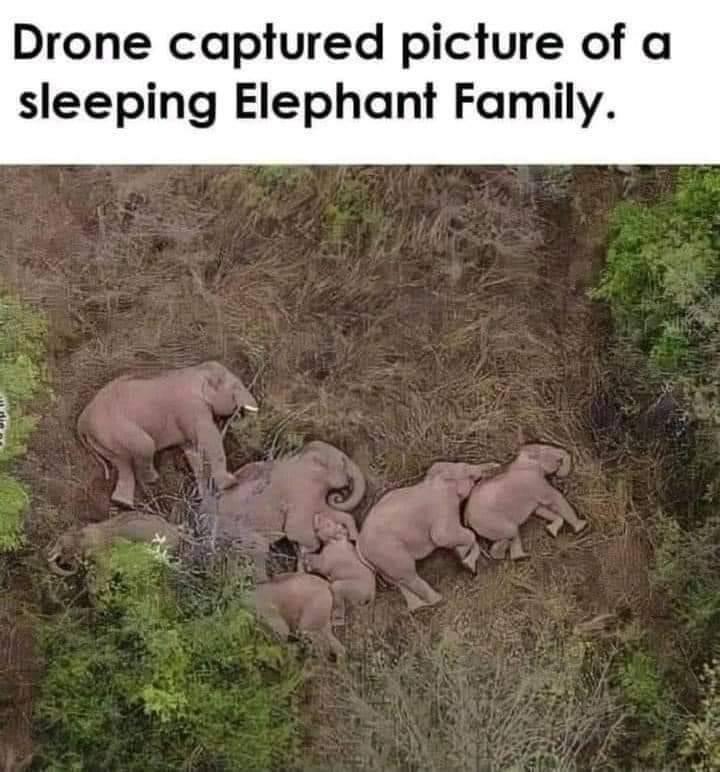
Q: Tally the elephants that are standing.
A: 0